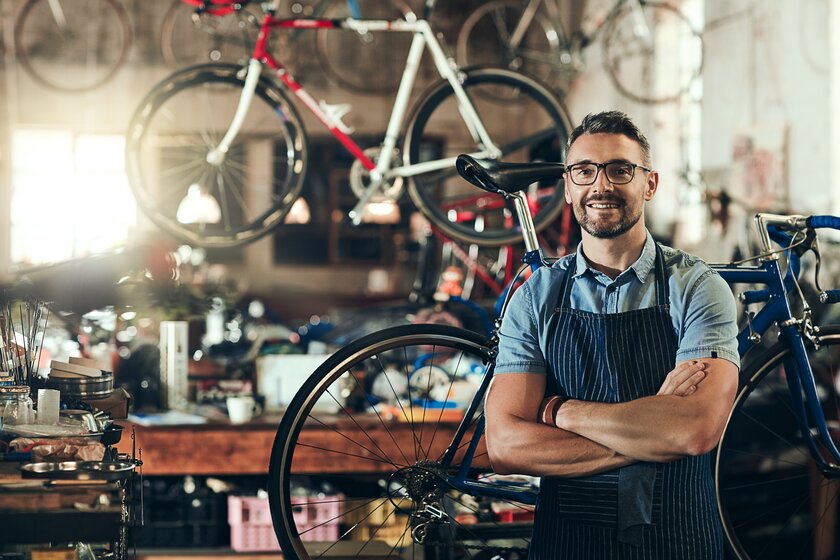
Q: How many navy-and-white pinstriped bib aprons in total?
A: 1